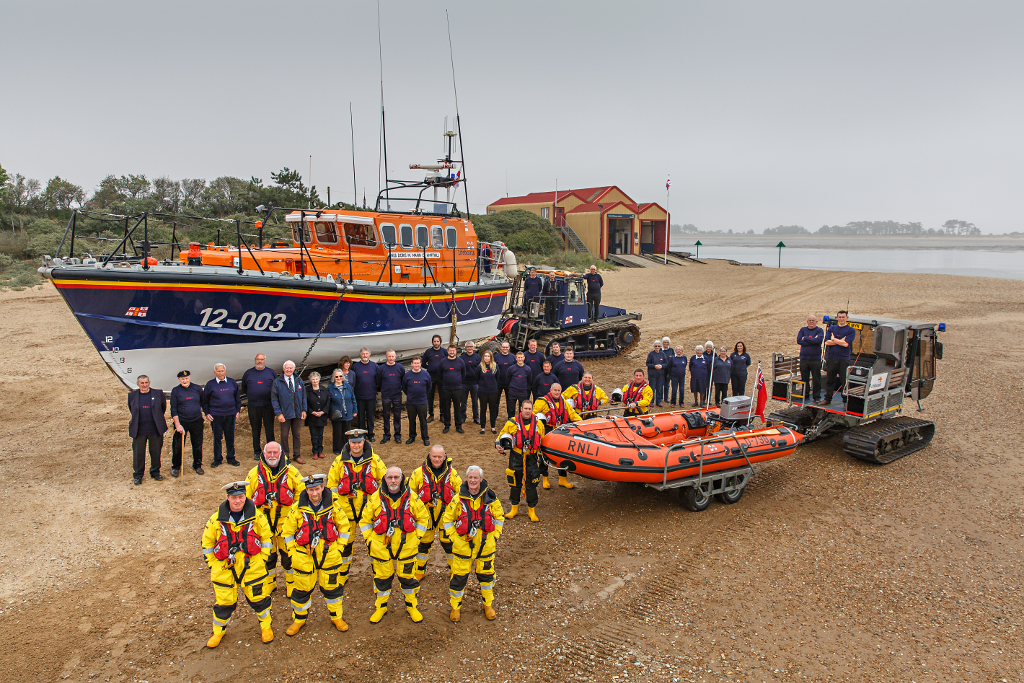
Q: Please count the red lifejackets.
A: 11